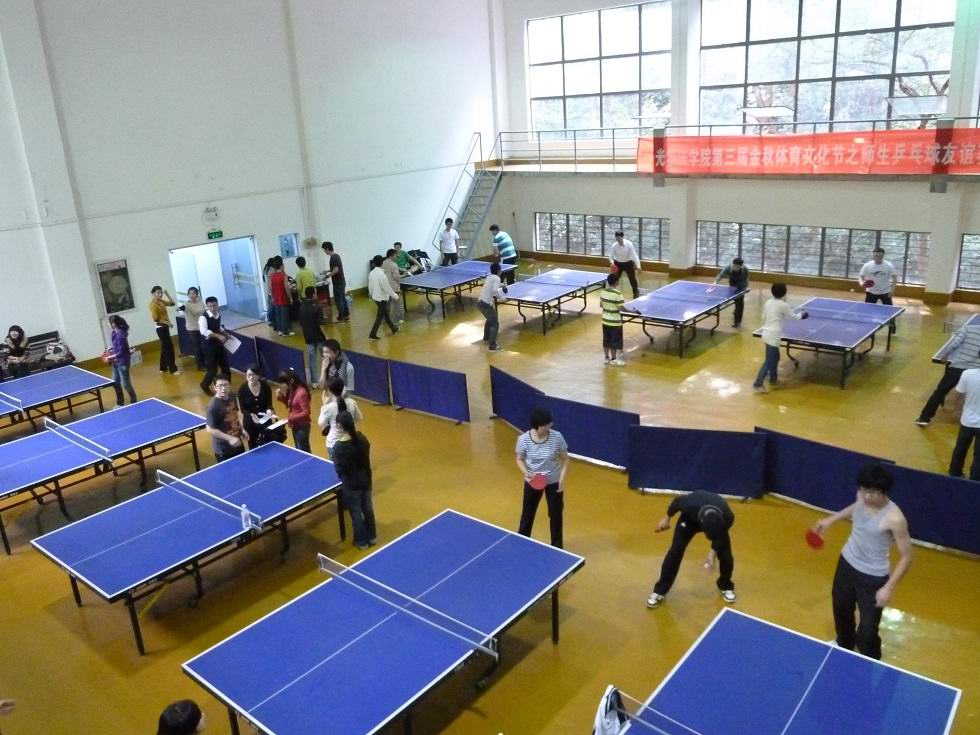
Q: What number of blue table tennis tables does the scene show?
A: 10